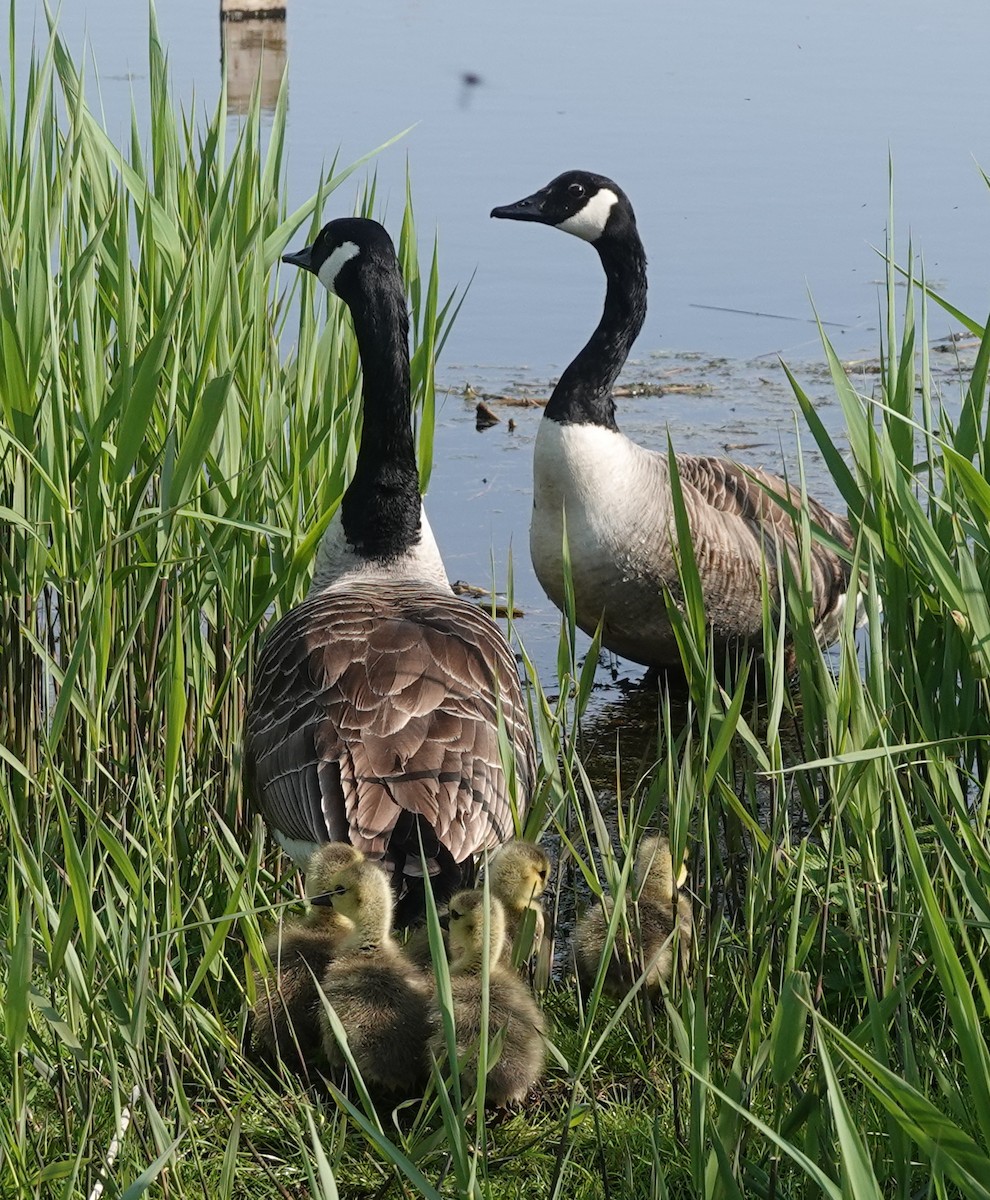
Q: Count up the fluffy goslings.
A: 5